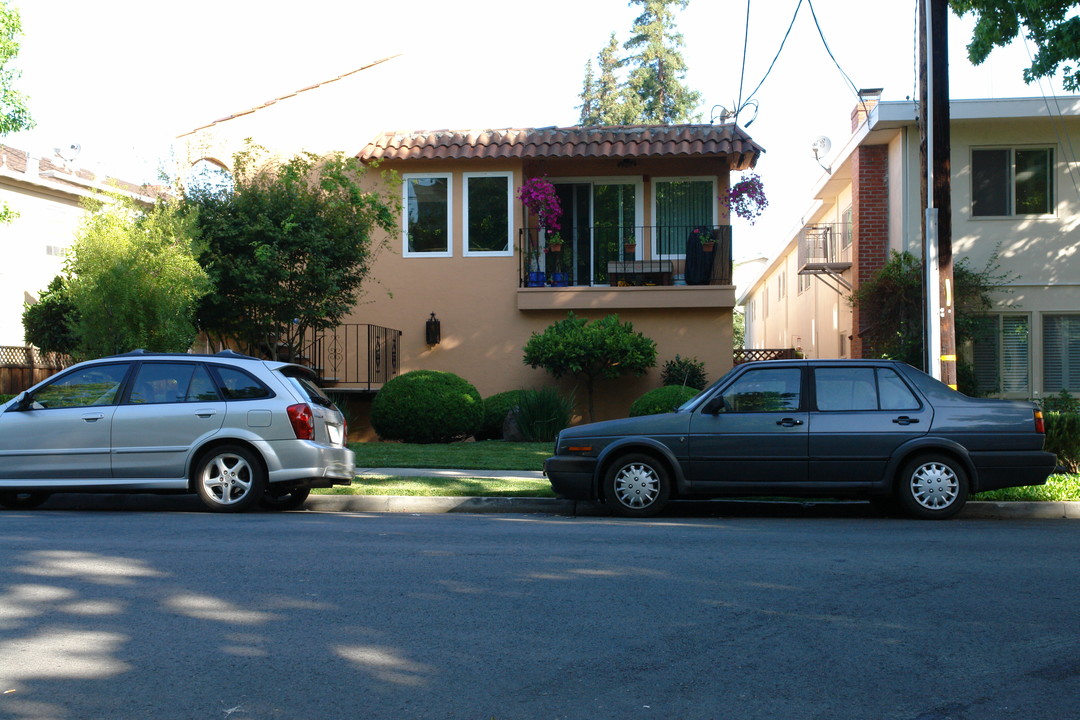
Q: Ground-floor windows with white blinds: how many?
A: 2